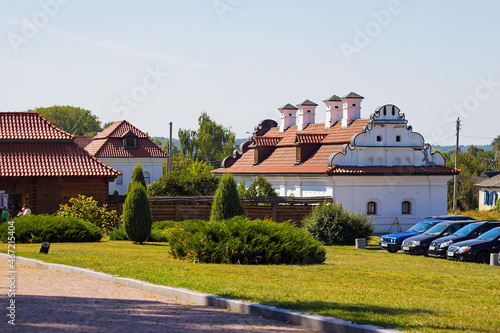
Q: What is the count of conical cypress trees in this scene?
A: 3